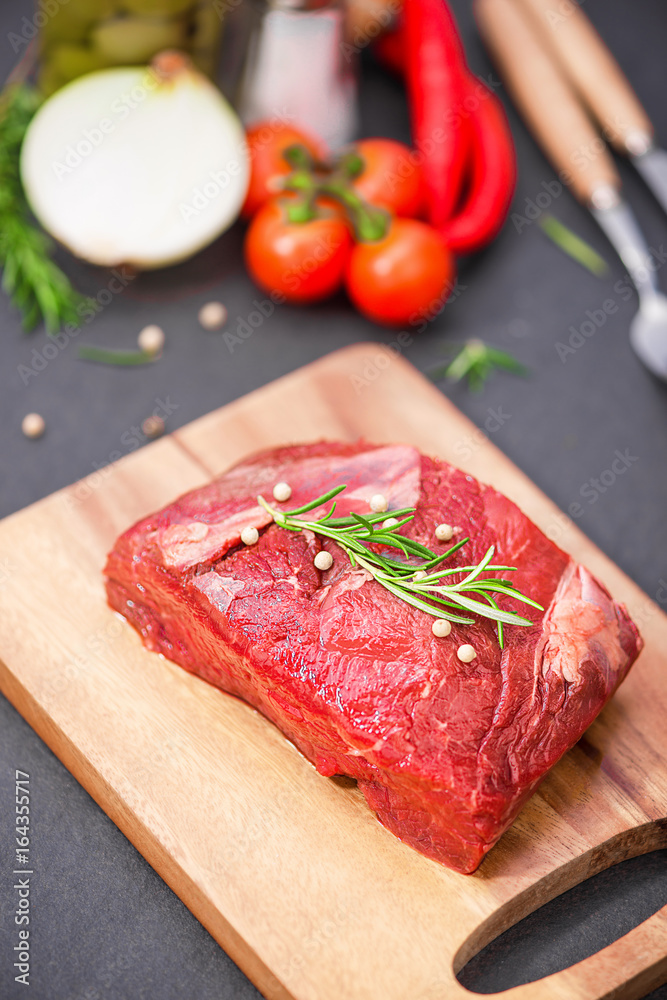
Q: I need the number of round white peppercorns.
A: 13